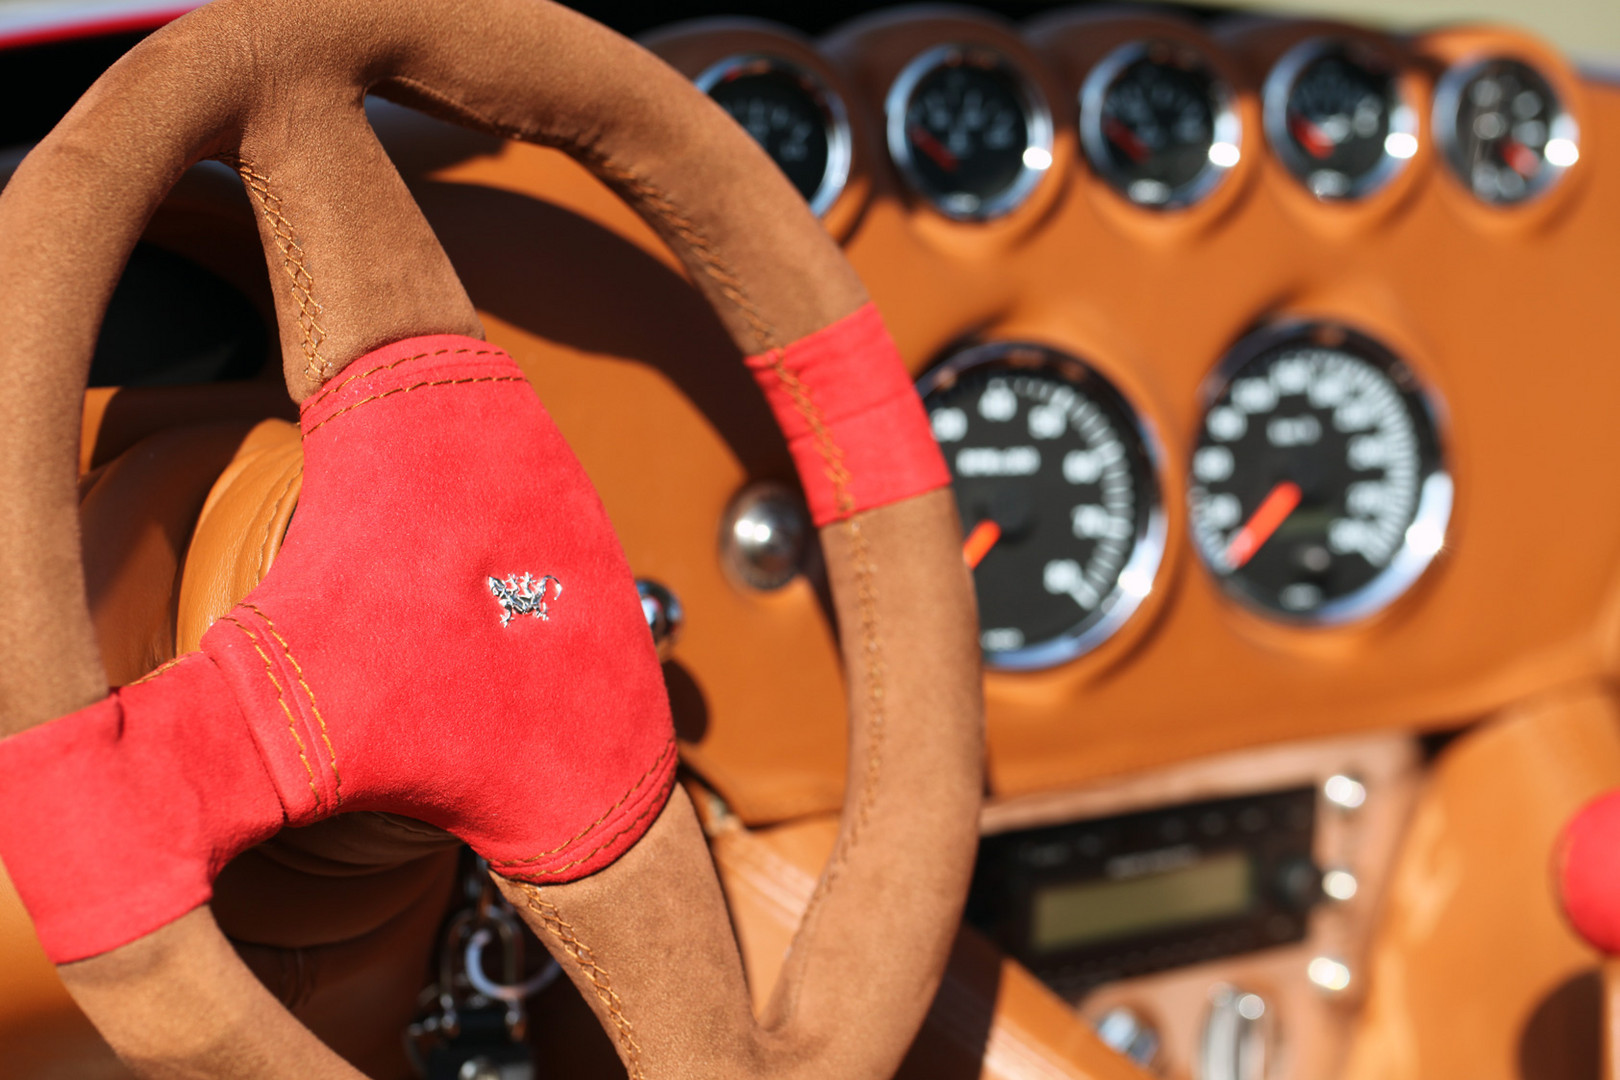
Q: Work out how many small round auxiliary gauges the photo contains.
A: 5